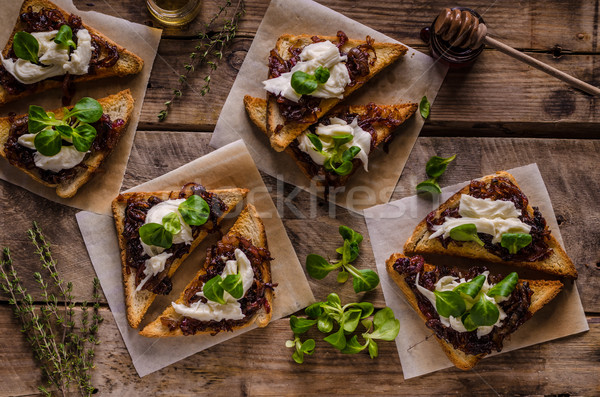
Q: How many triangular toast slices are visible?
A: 8